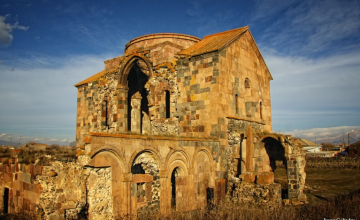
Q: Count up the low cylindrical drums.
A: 1